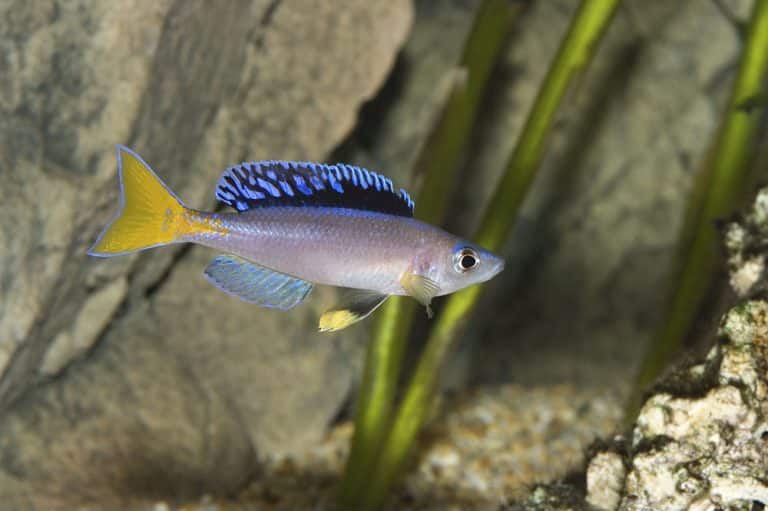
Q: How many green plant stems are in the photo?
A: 3